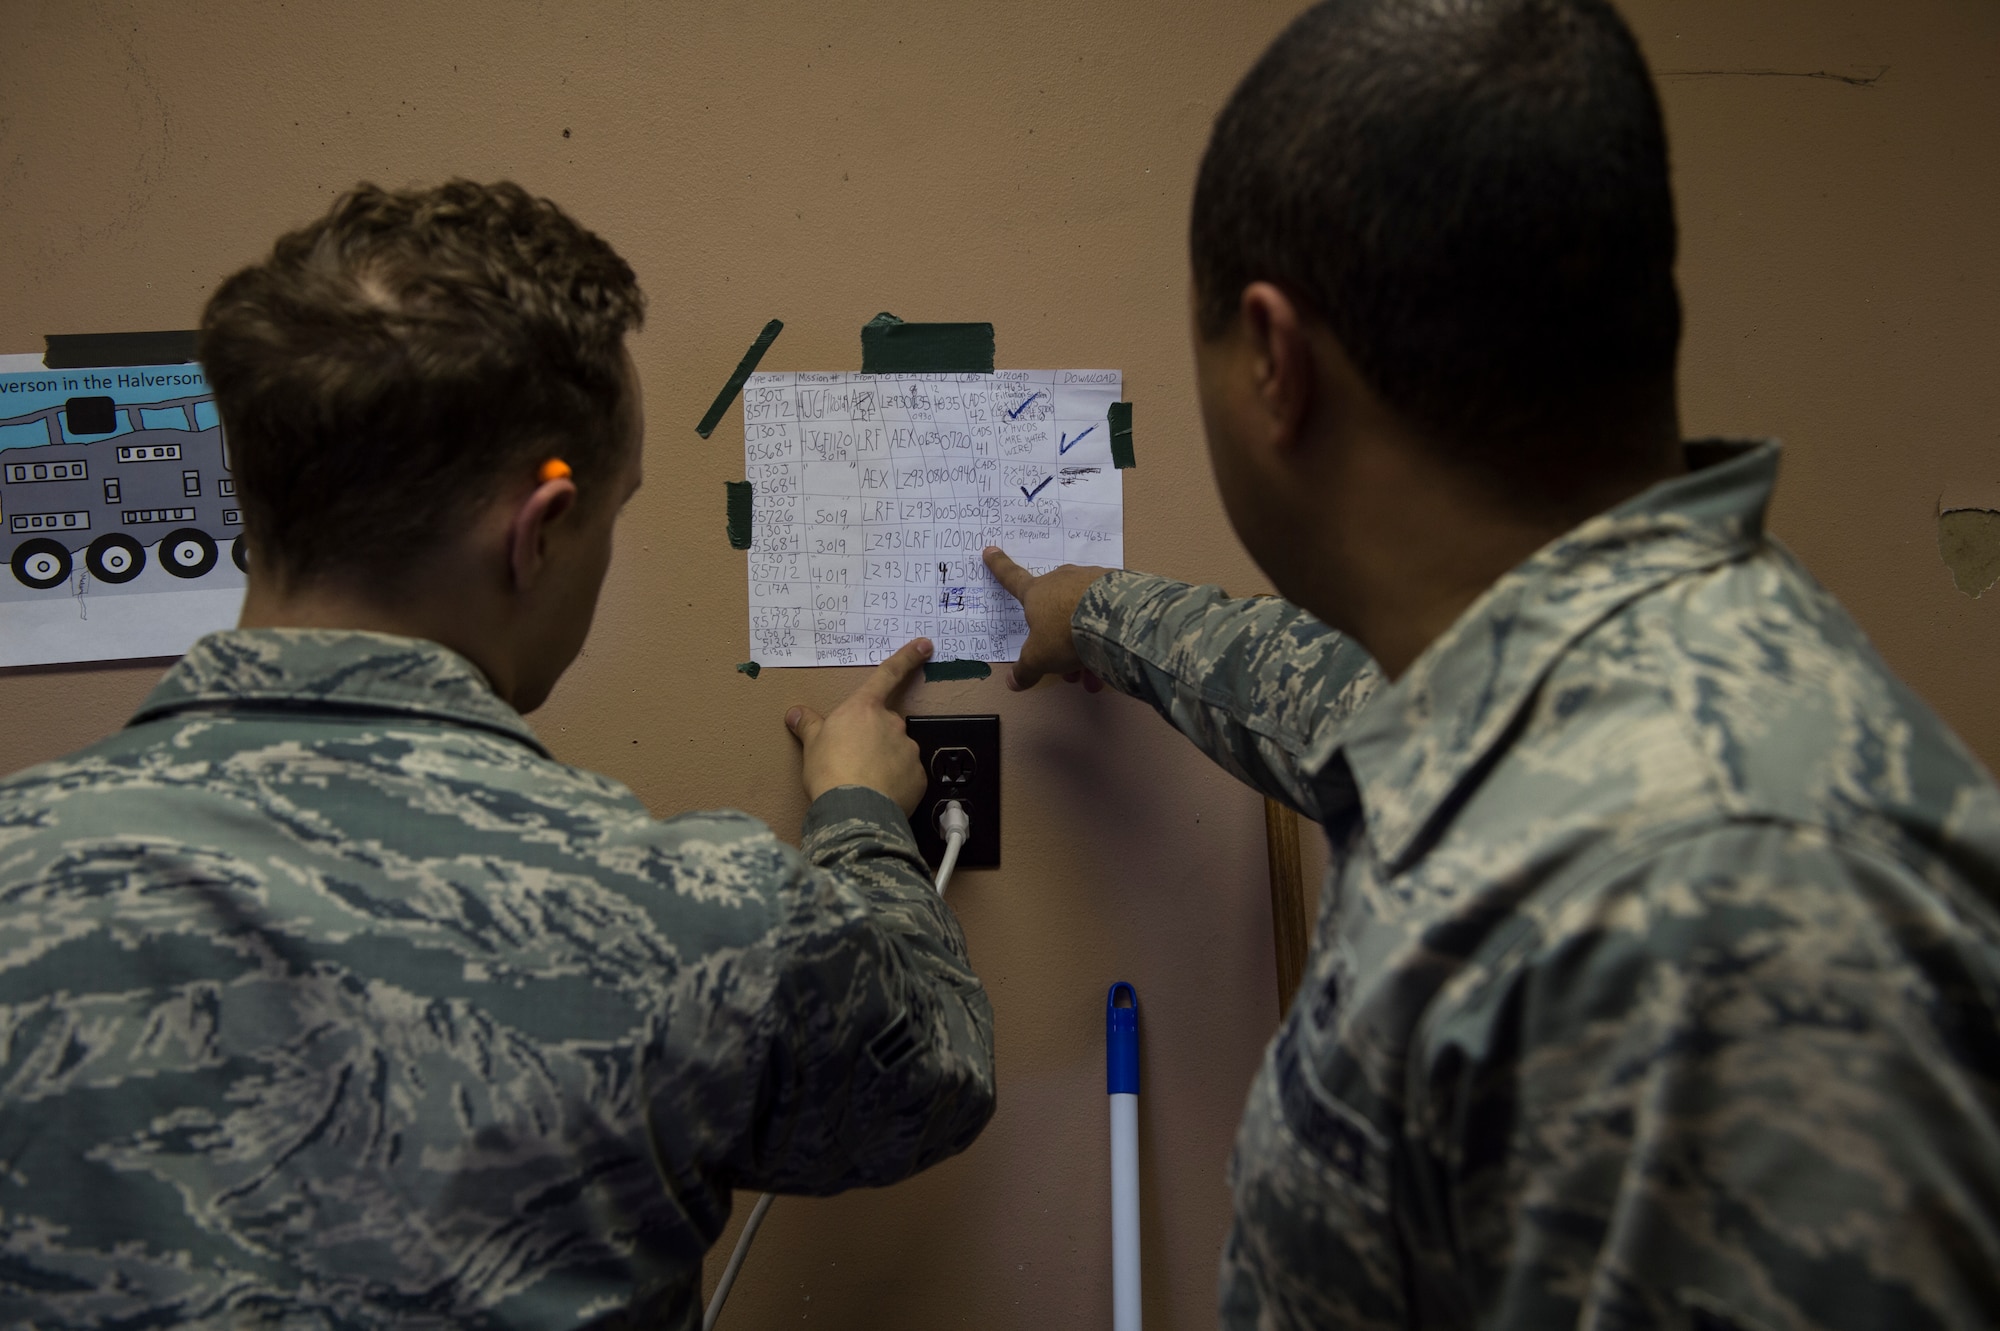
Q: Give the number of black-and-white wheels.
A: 4